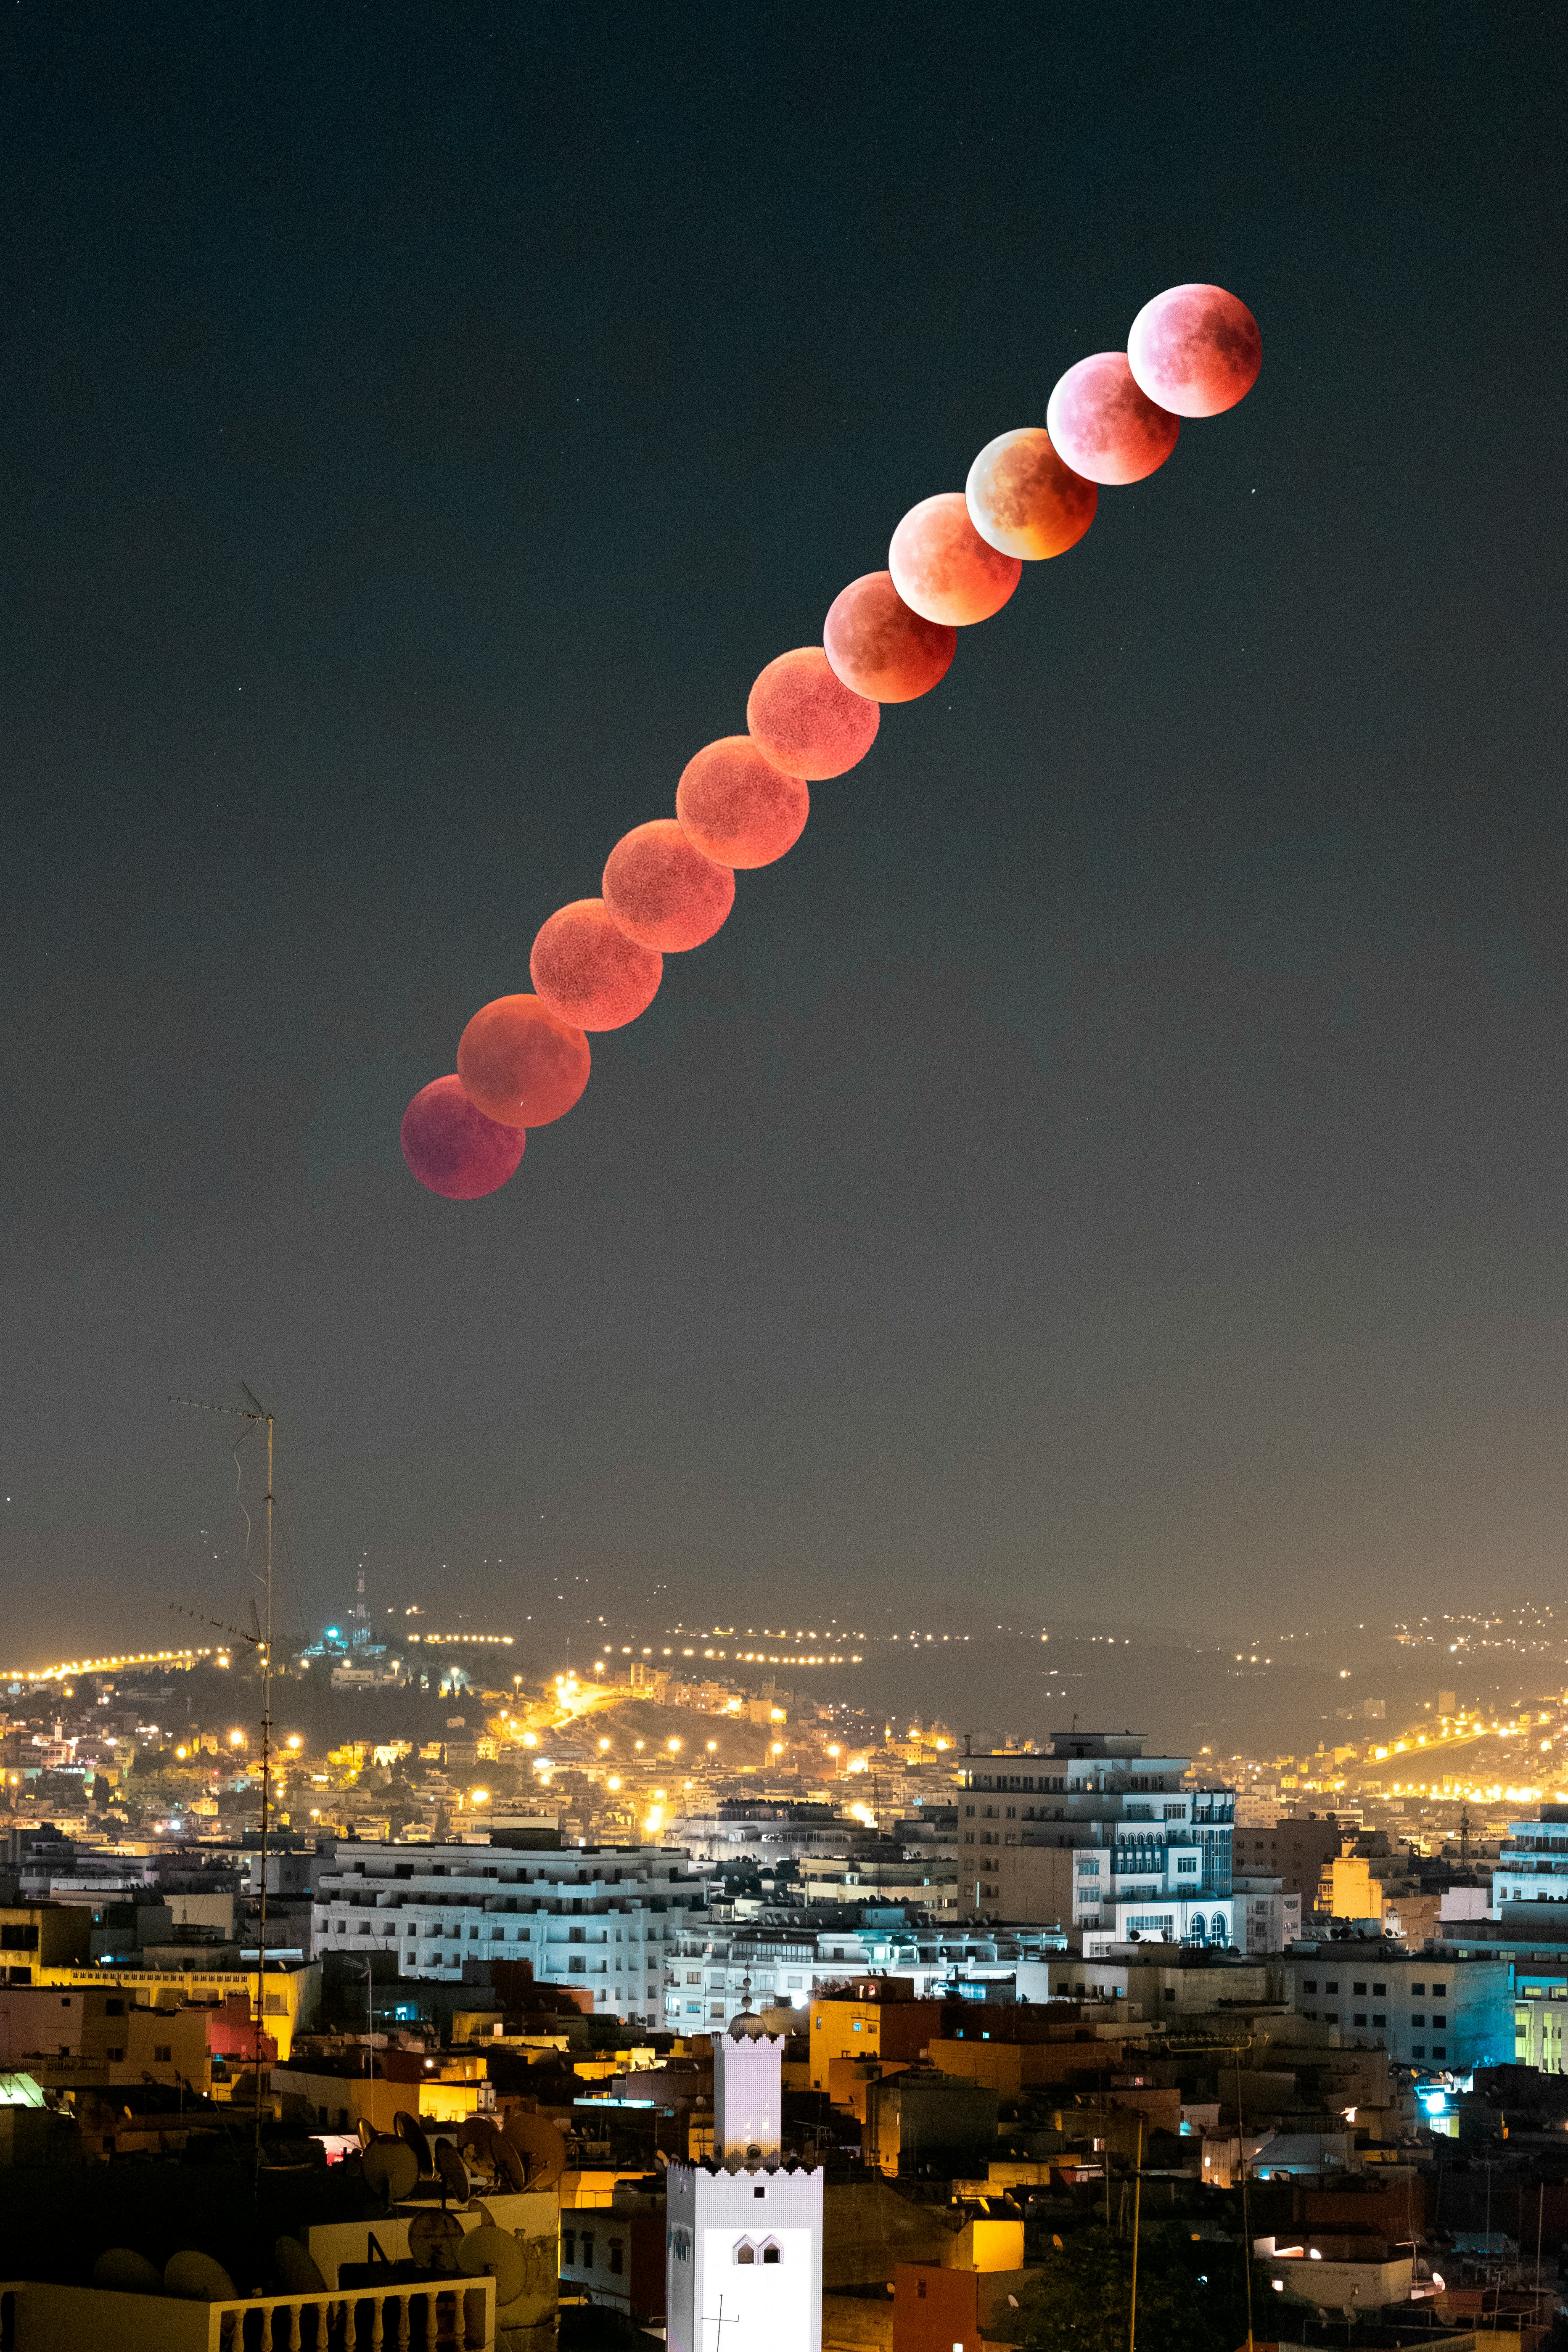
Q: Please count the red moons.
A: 11